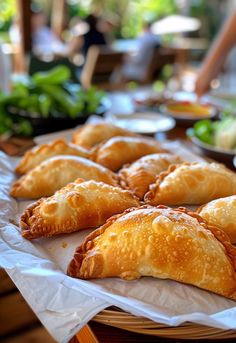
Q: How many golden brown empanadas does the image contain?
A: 9